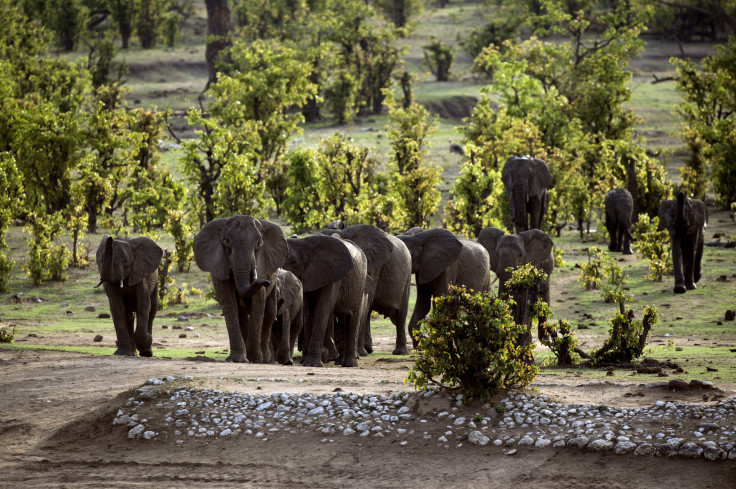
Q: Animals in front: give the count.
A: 7